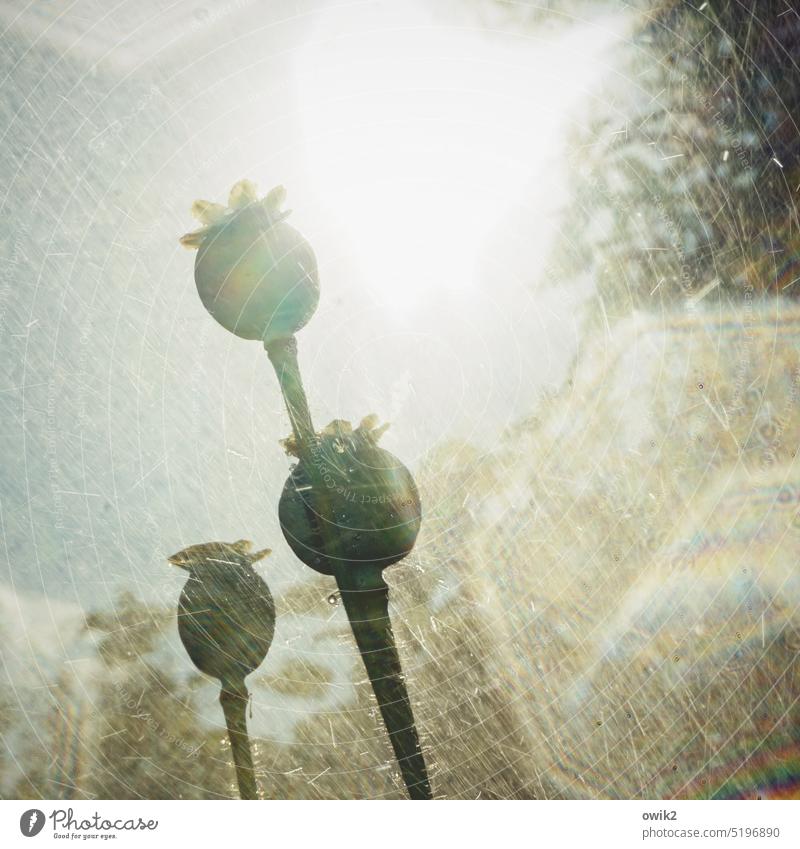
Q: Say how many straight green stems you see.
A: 3